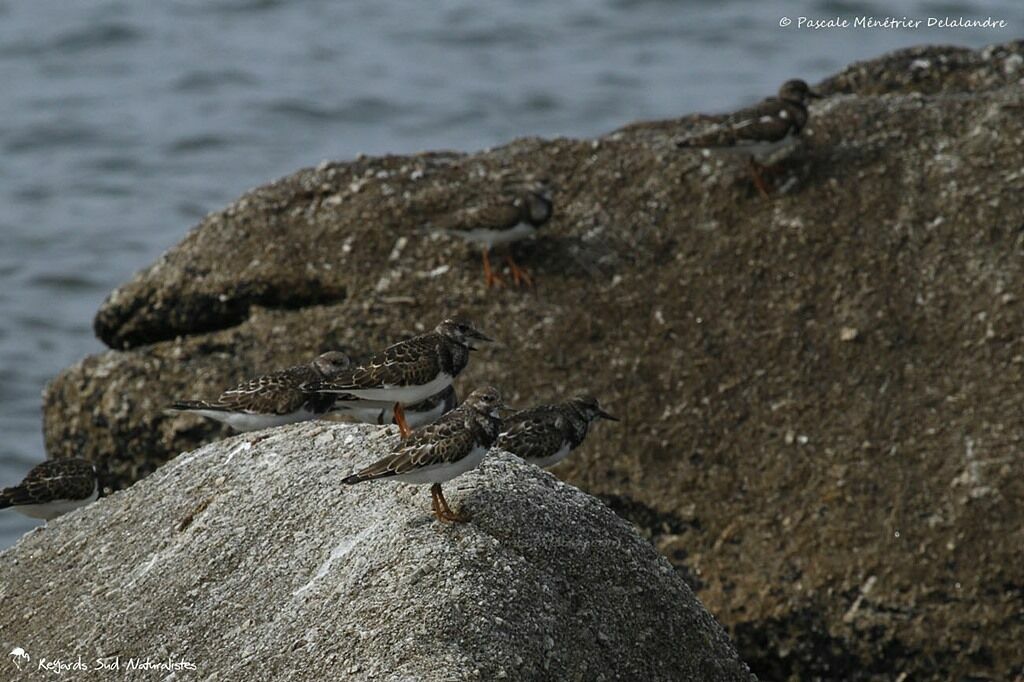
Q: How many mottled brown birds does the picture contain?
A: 8